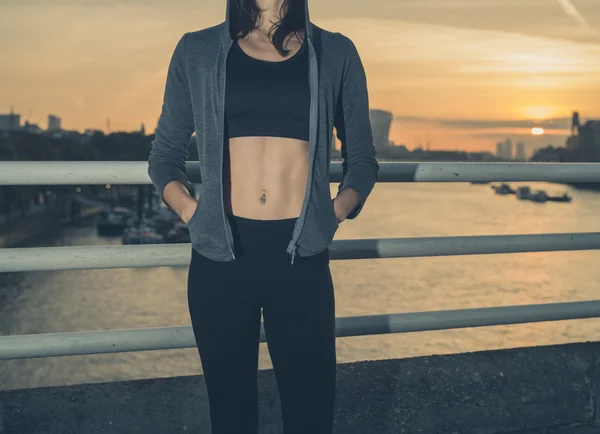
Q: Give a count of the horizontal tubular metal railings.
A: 3